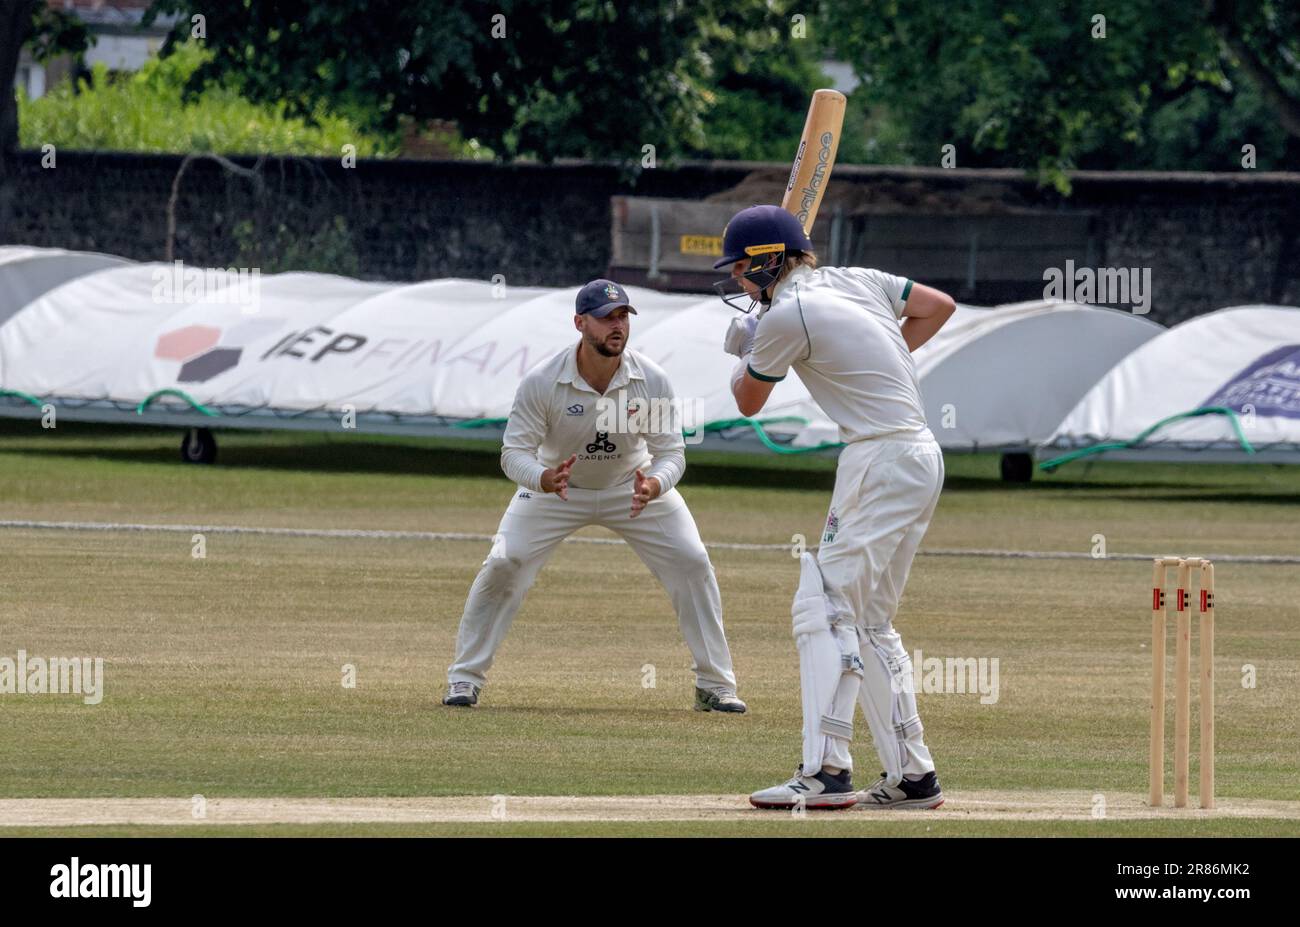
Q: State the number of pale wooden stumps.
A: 3